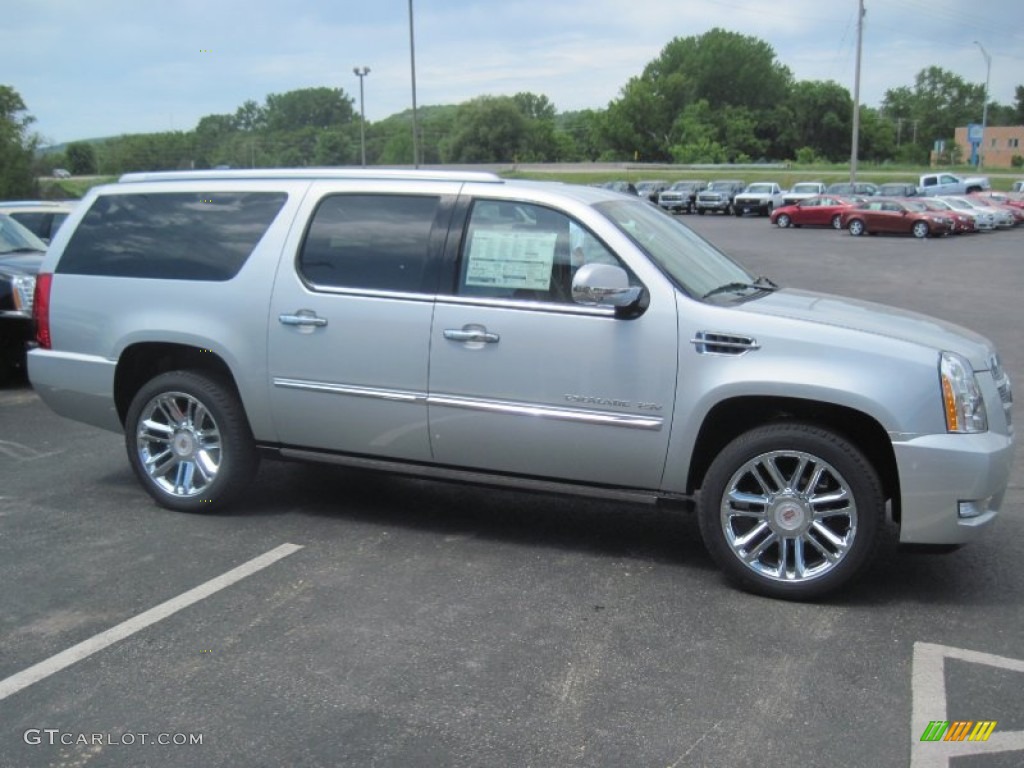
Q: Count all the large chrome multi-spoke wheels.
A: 2